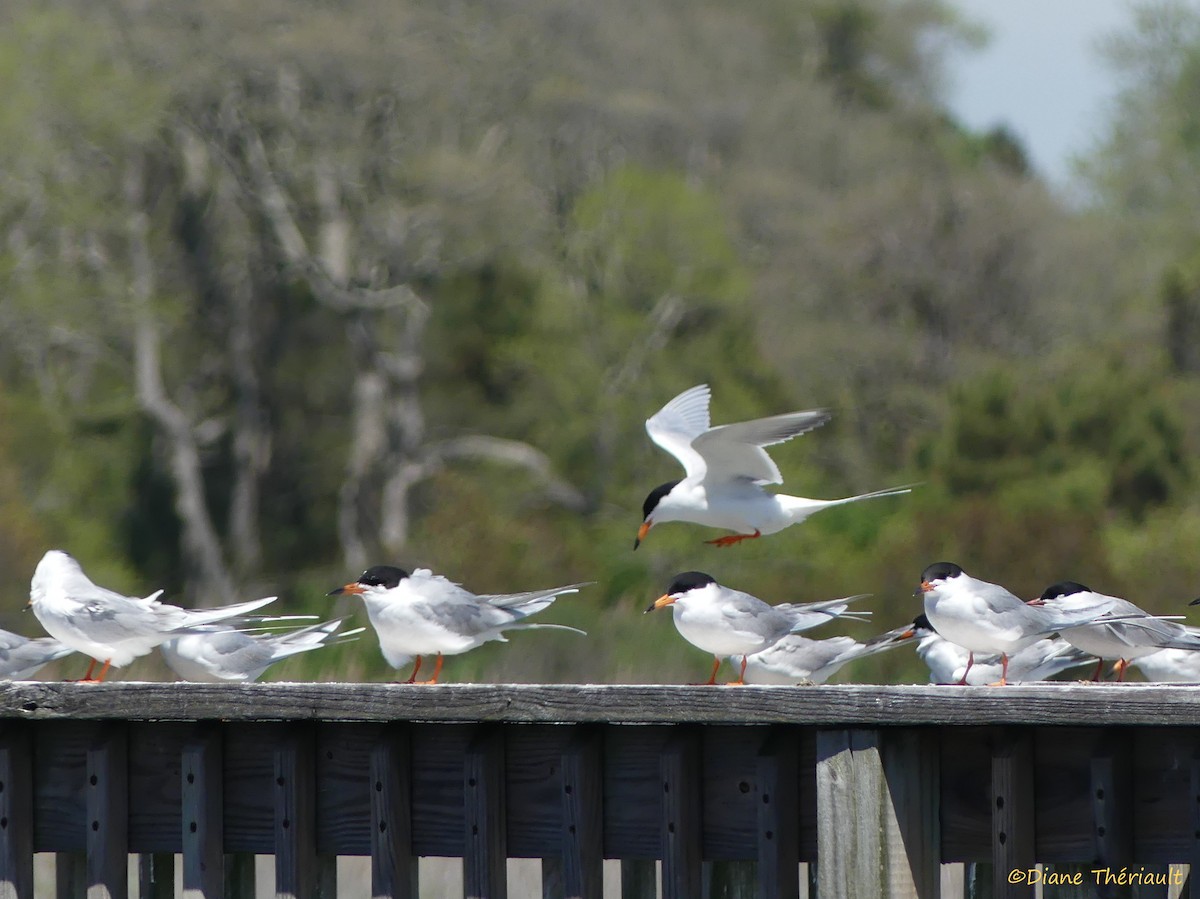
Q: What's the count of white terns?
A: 11